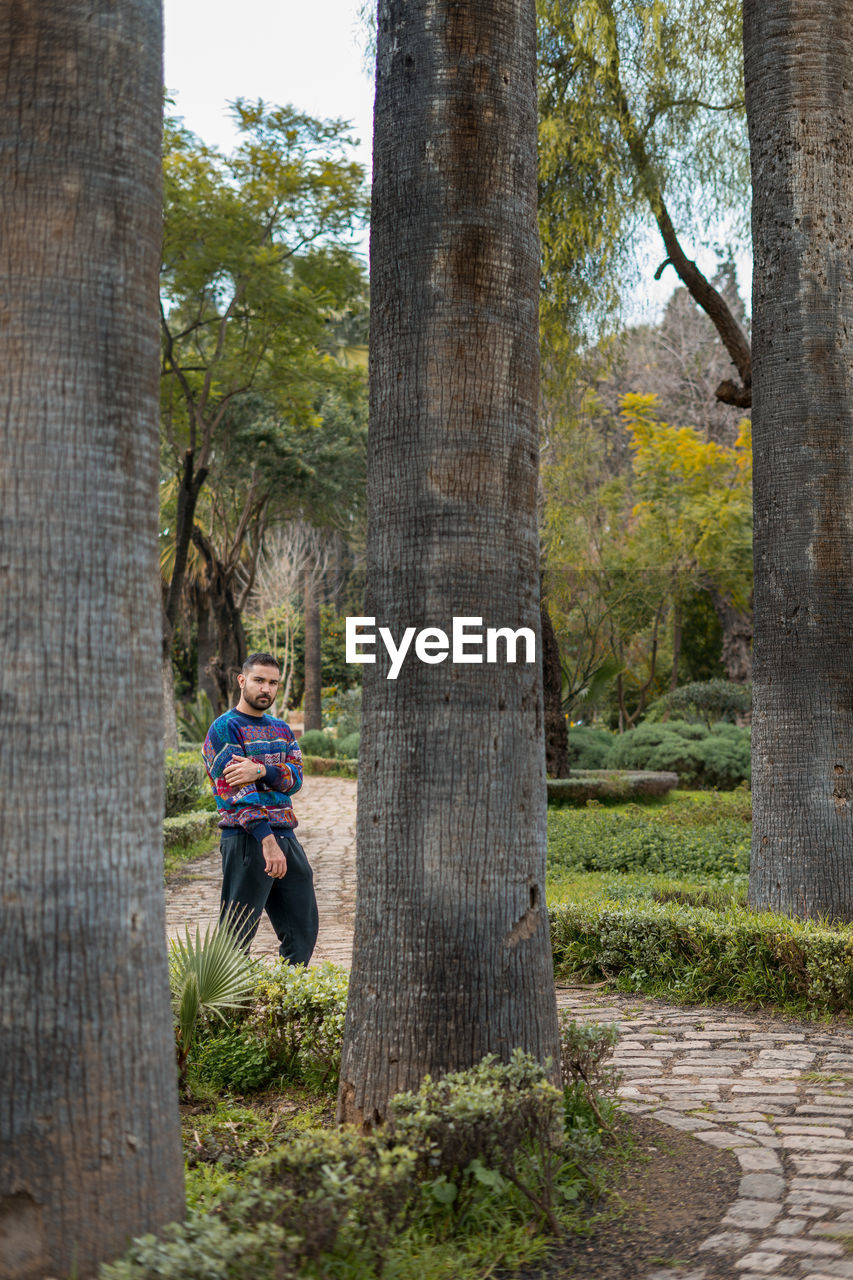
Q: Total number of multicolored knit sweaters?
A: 1